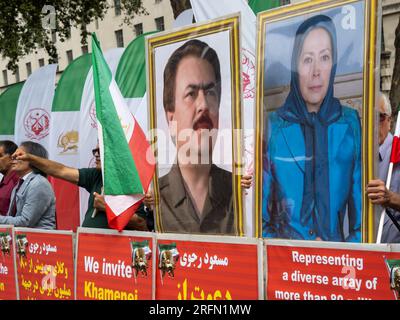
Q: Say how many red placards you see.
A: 5